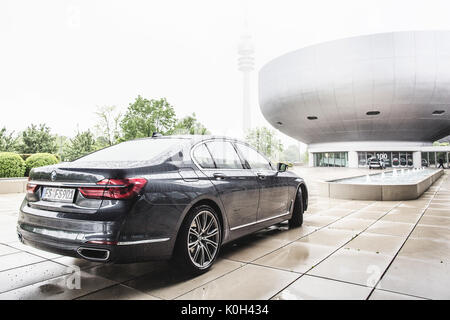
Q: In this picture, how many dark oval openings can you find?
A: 4